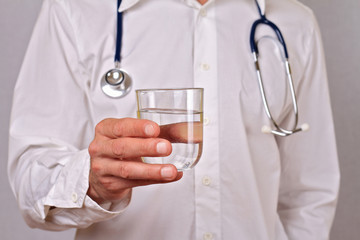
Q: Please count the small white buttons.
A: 6